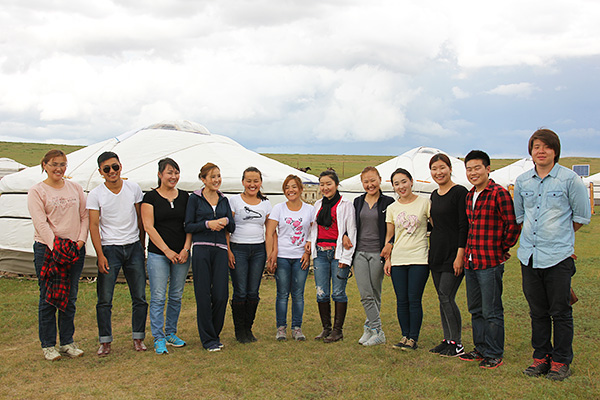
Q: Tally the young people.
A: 12